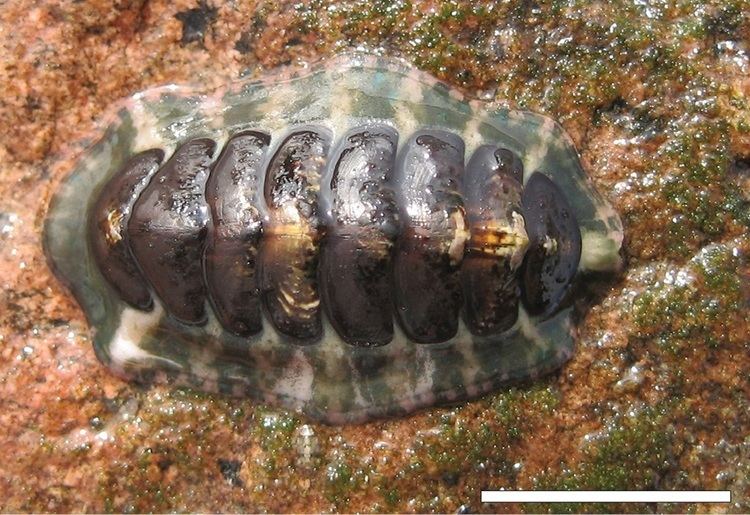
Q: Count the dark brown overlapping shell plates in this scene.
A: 8